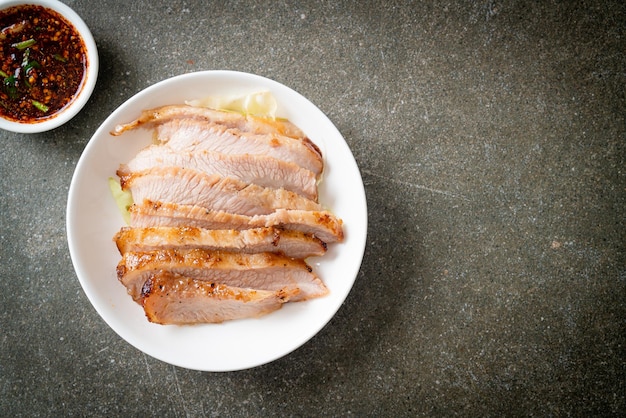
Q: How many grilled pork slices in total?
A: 8